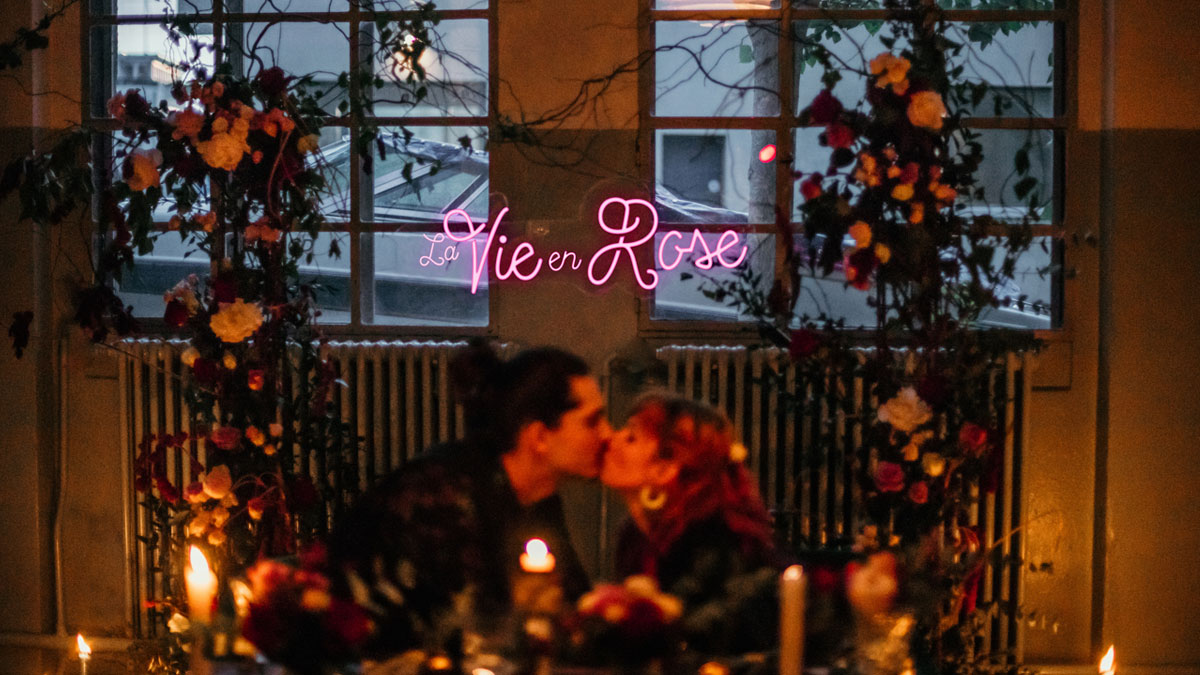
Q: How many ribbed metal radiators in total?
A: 2